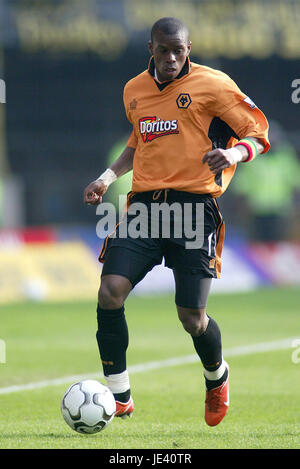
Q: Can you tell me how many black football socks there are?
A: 2